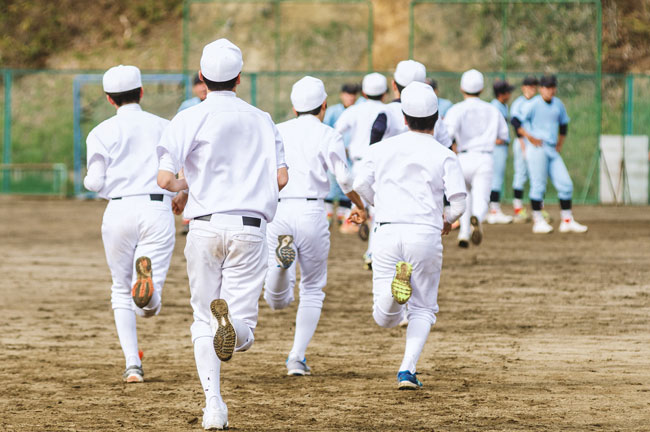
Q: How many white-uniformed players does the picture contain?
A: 7